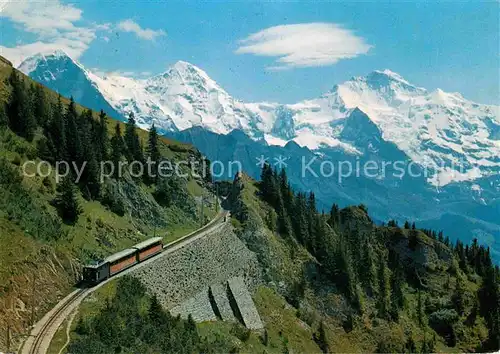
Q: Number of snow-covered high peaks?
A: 3